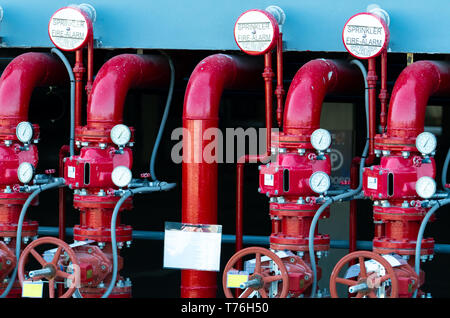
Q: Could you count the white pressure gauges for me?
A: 8